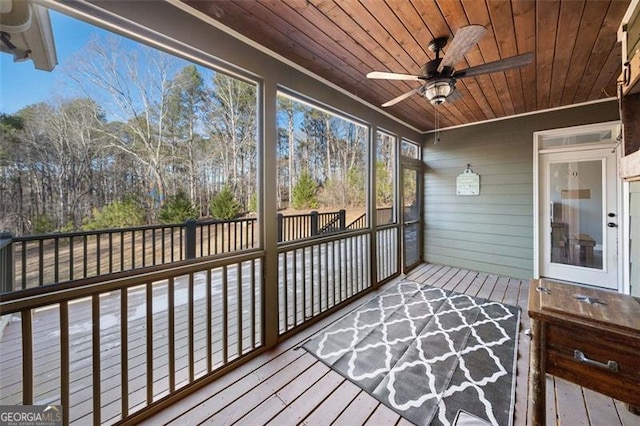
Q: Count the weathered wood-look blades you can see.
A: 5